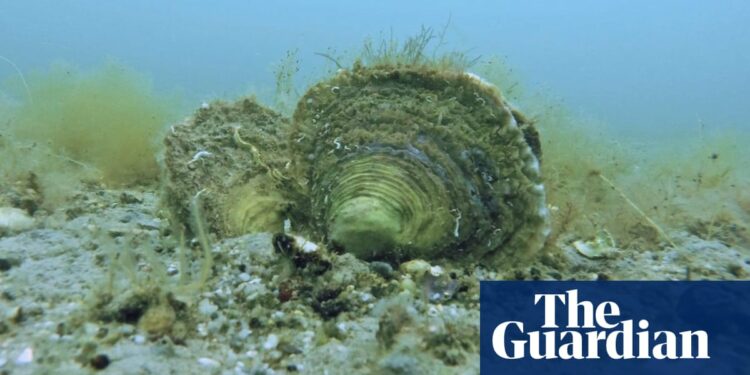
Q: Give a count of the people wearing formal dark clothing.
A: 0